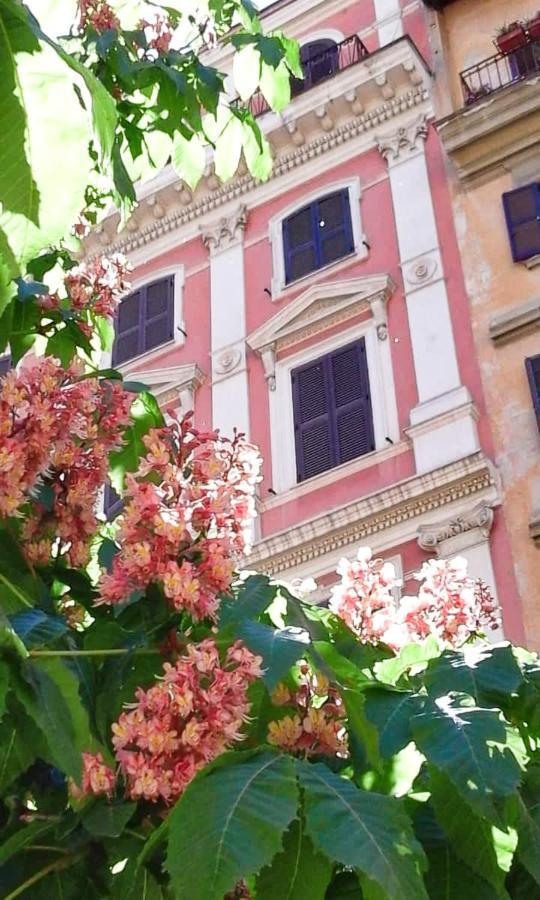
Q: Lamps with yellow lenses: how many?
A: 0